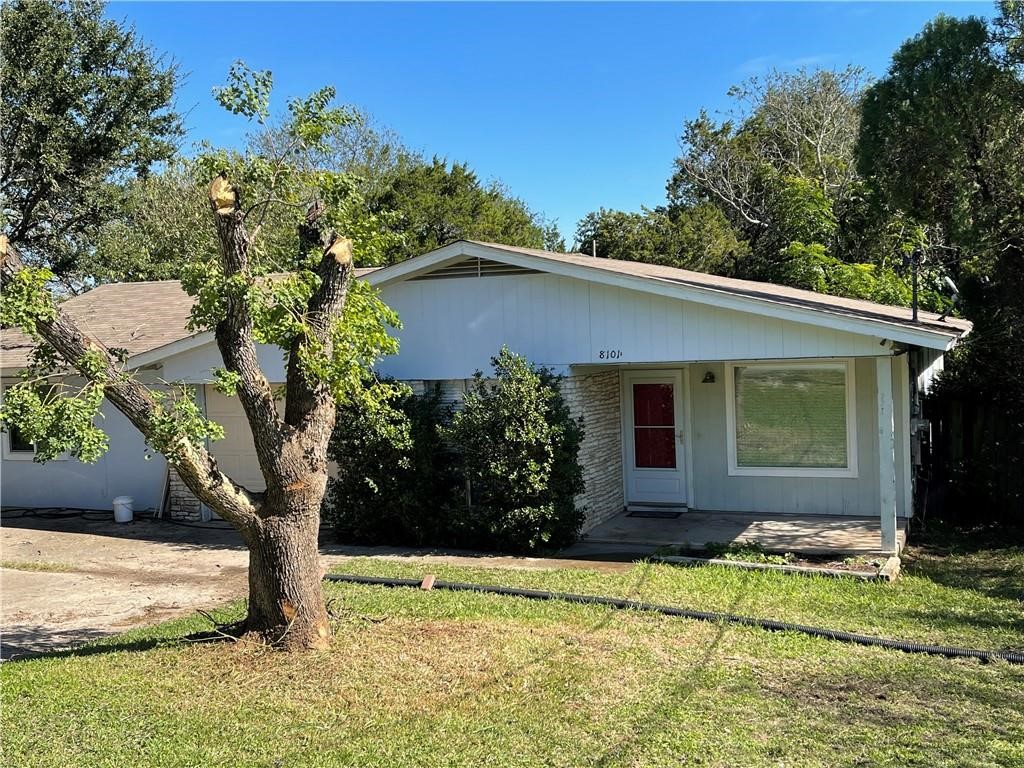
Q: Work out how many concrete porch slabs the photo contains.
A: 1